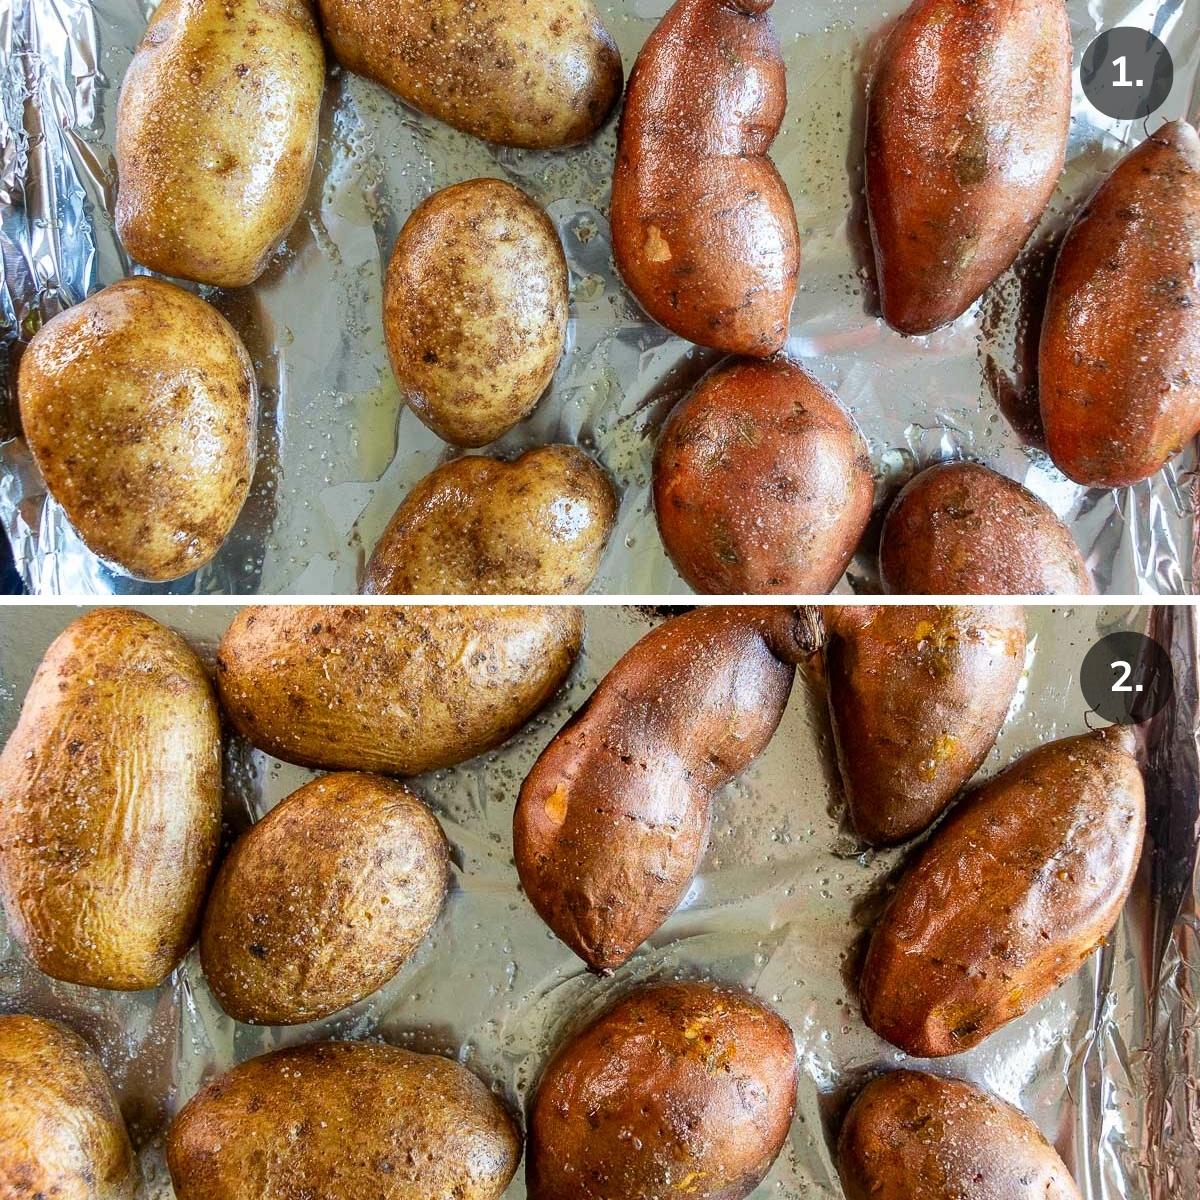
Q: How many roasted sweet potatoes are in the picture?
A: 5